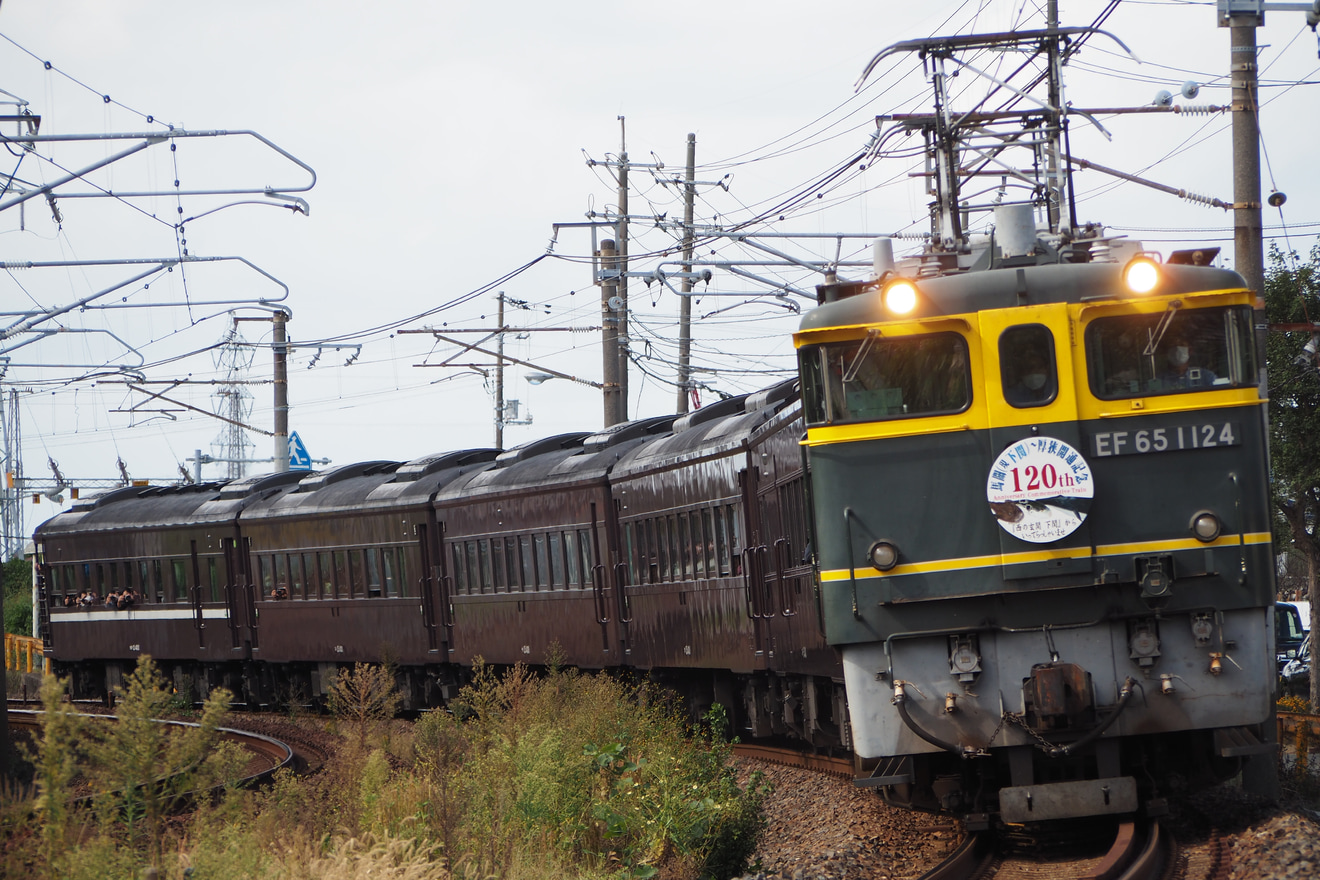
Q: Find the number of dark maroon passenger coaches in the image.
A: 5